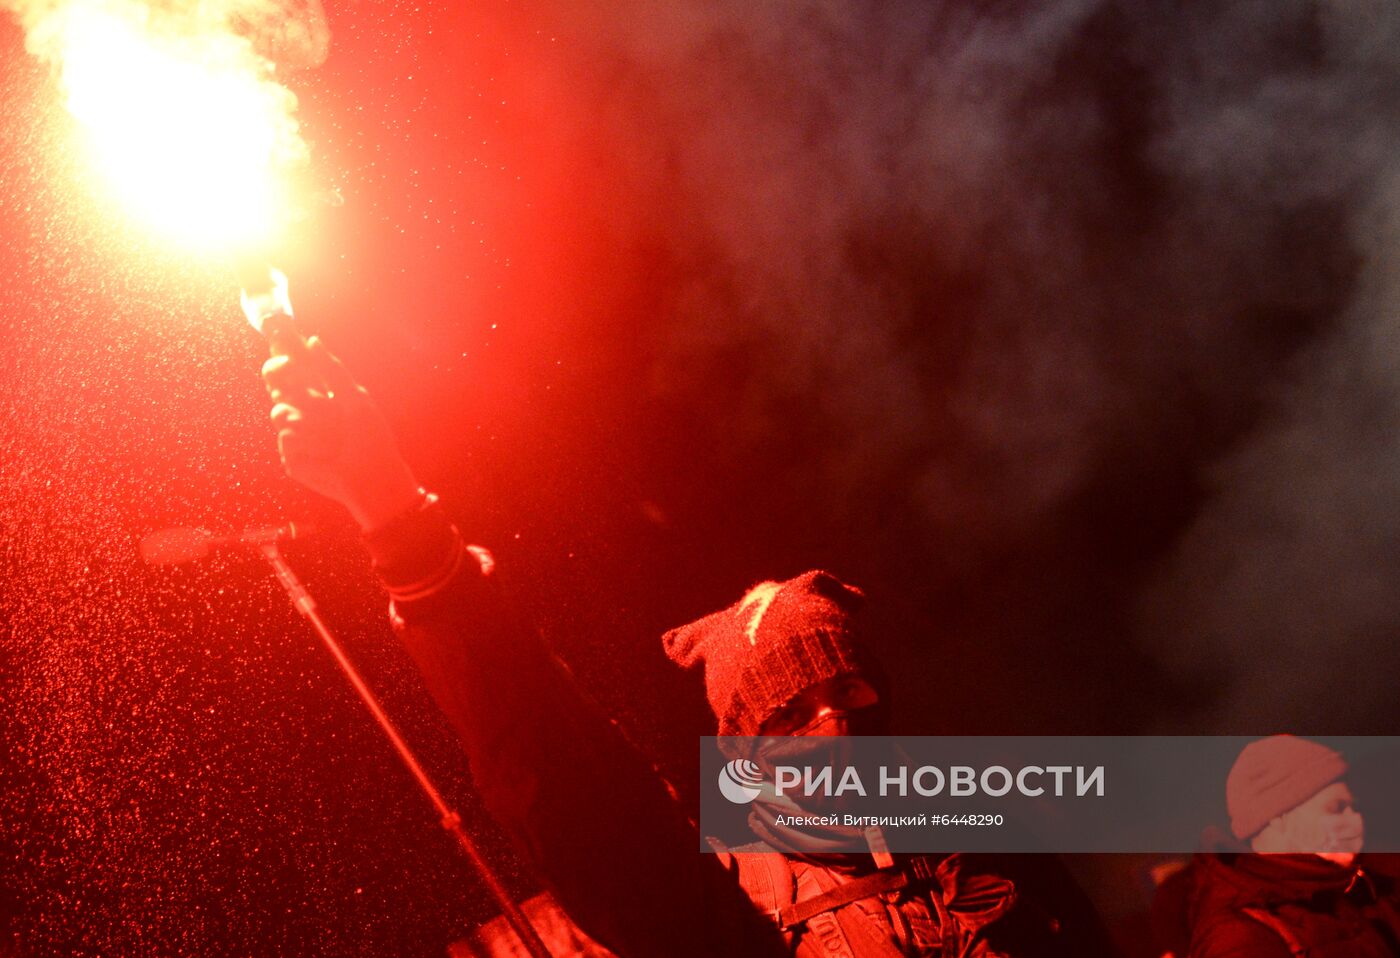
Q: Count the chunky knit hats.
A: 1